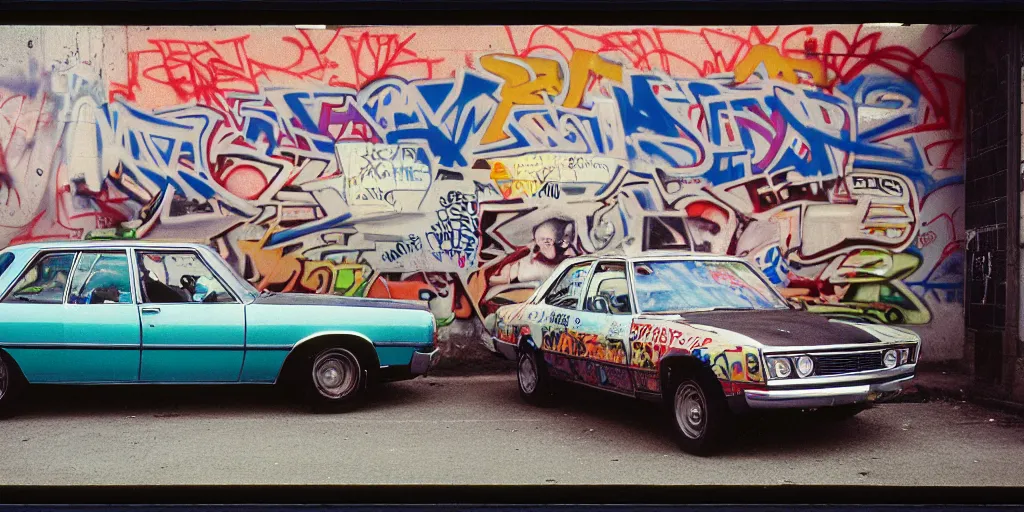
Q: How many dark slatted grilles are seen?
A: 1